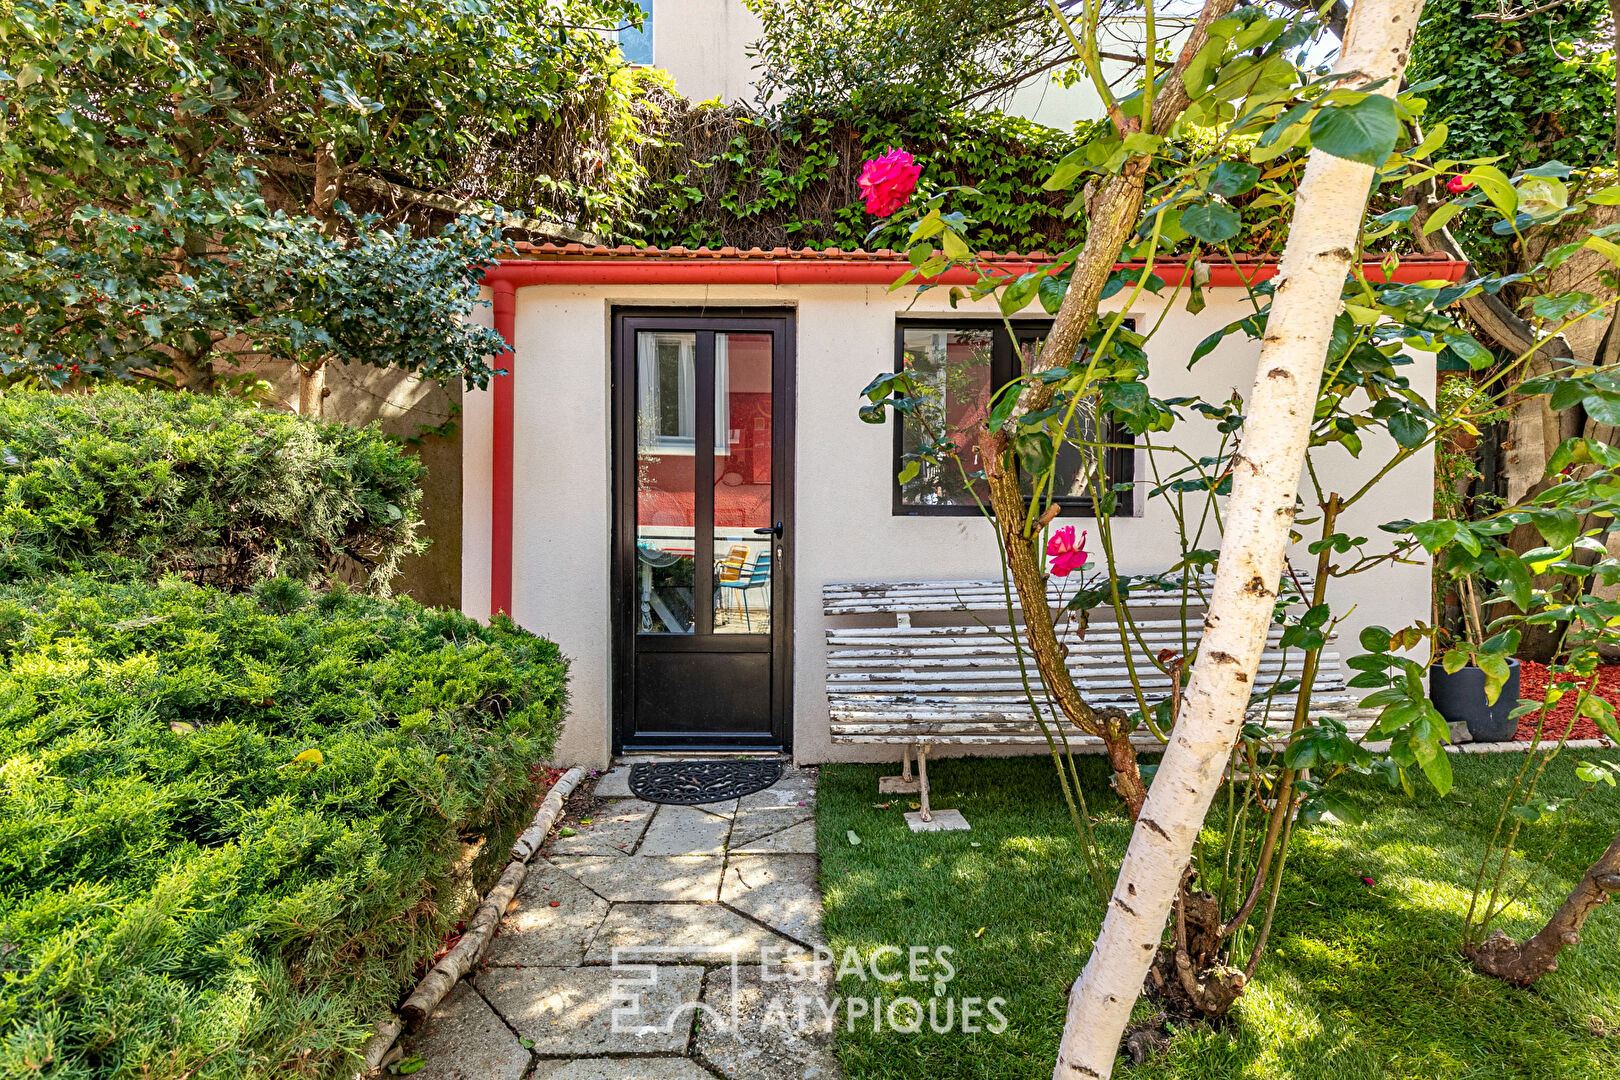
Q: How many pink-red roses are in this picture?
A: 3